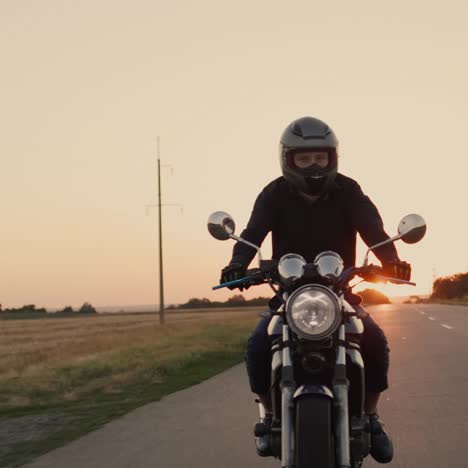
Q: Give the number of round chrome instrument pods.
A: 2